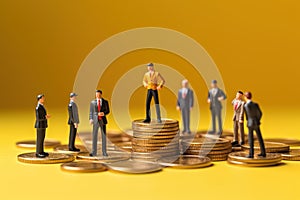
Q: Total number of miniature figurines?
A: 8